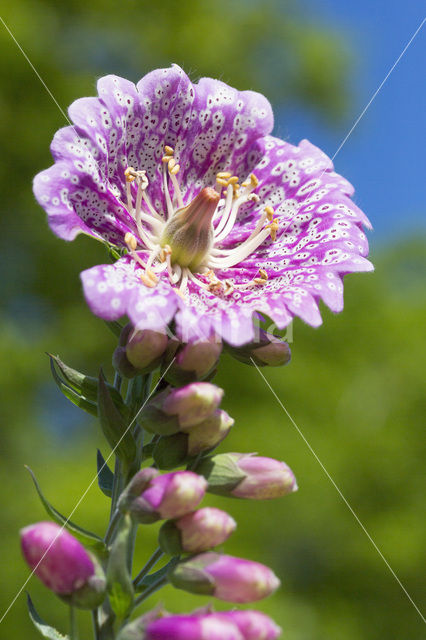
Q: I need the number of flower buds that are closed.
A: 12